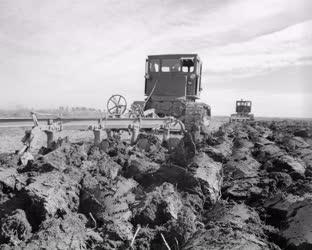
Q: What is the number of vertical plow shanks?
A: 4